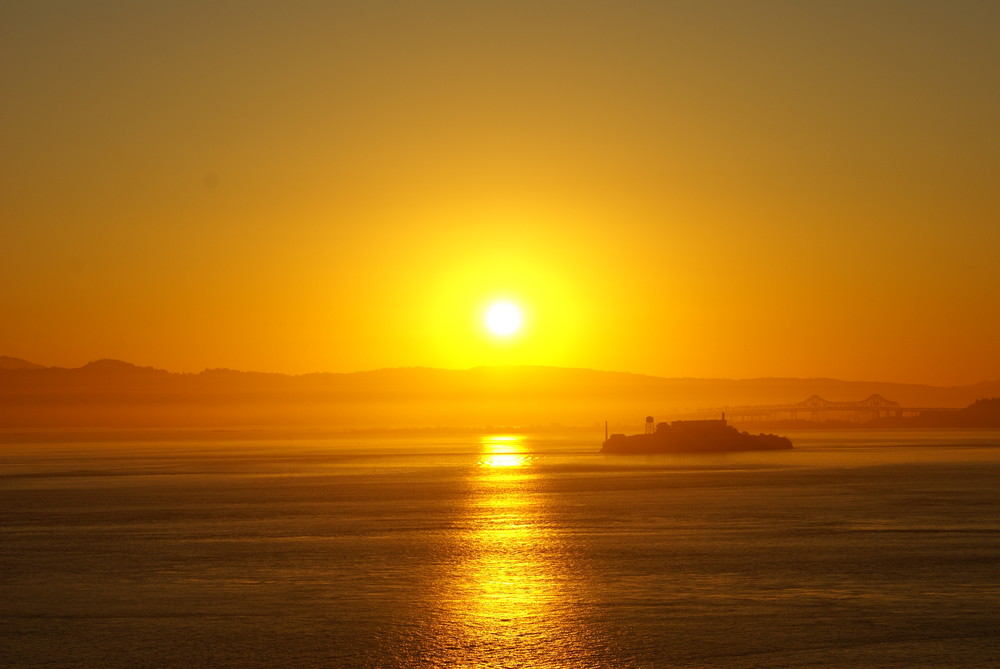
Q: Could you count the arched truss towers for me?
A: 2